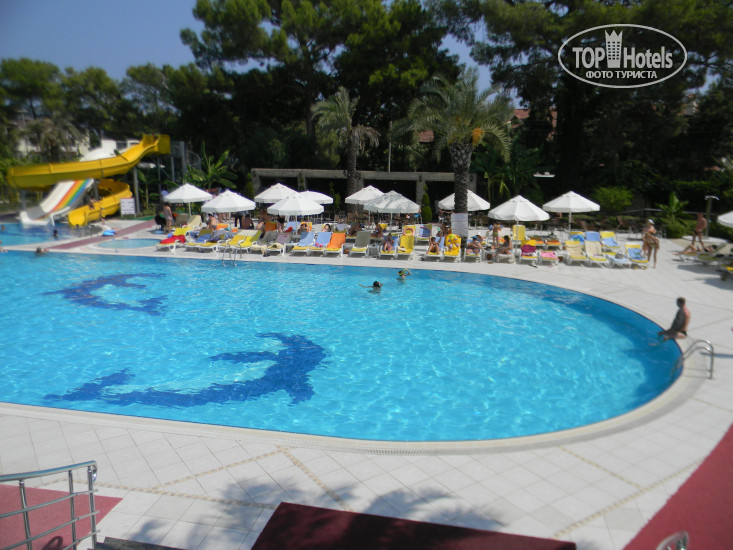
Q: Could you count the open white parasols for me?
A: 11